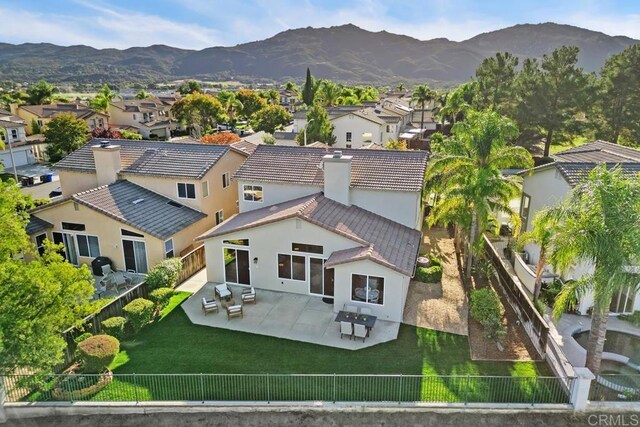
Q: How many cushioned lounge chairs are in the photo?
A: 4